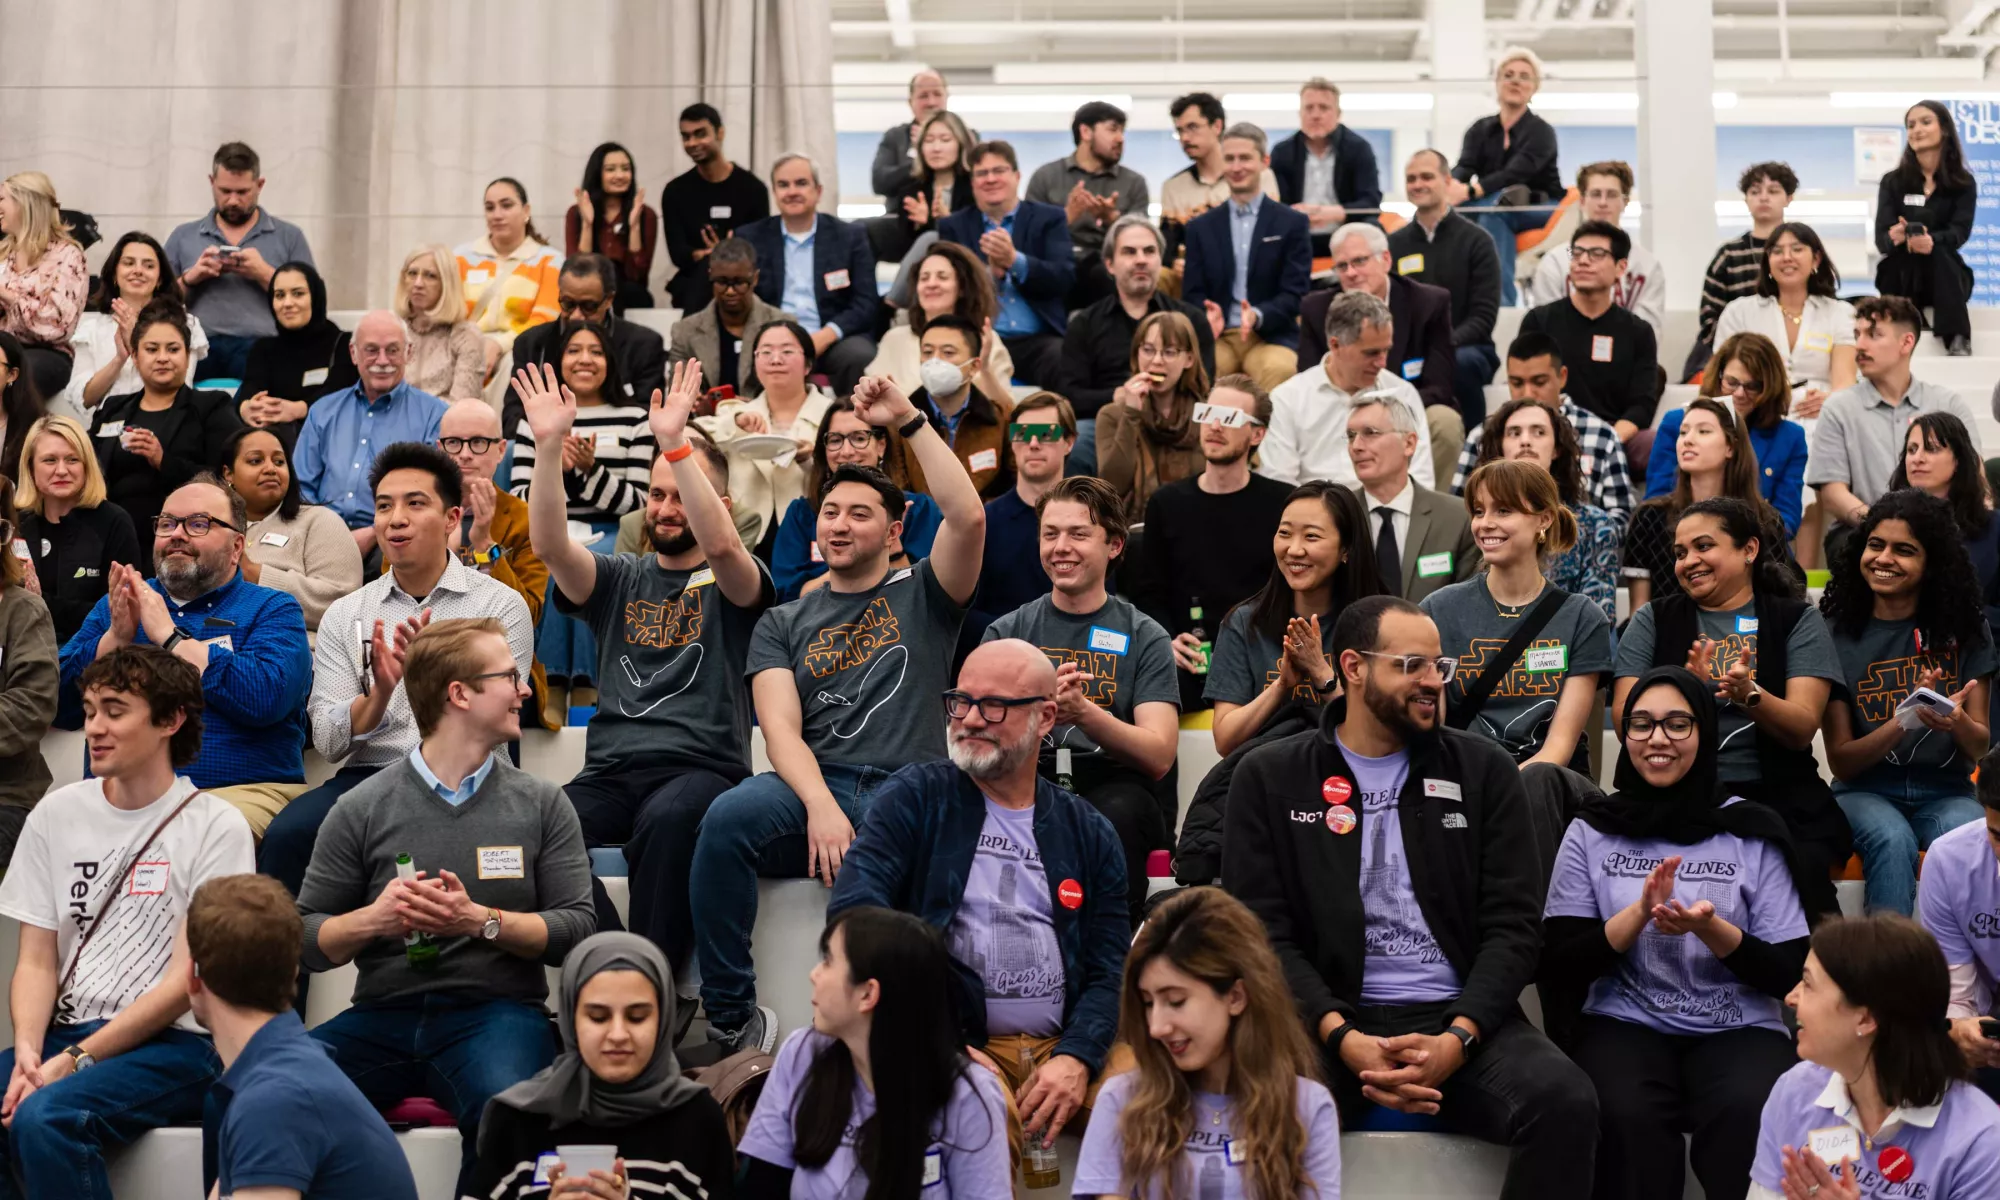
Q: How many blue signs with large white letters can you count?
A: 1